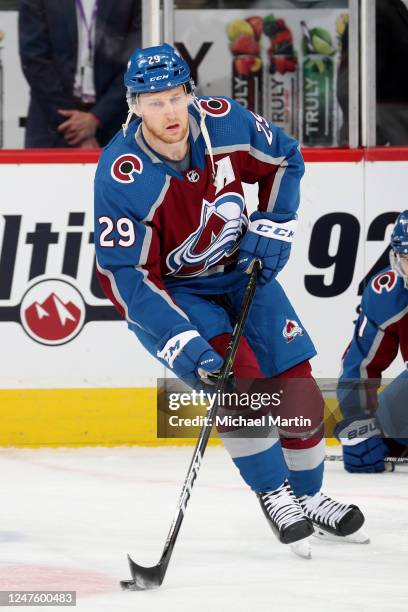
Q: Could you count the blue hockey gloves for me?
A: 3